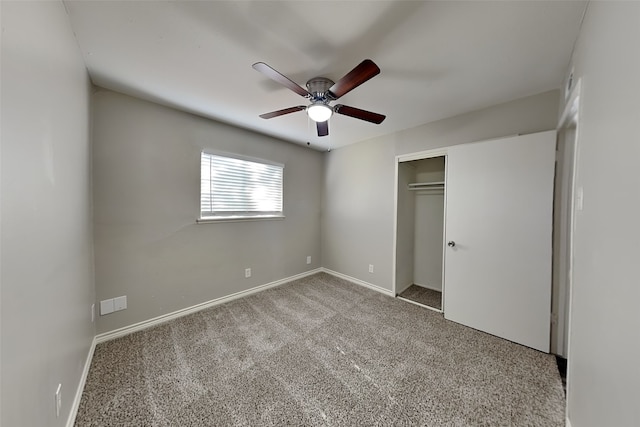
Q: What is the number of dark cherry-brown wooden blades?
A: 5